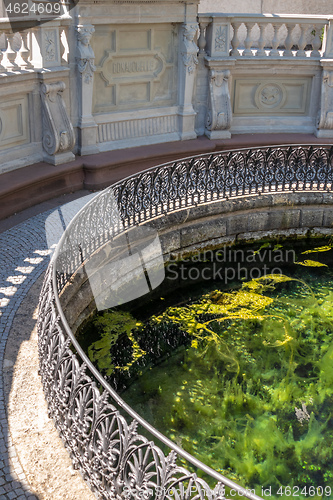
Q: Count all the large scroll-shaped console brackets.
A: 3